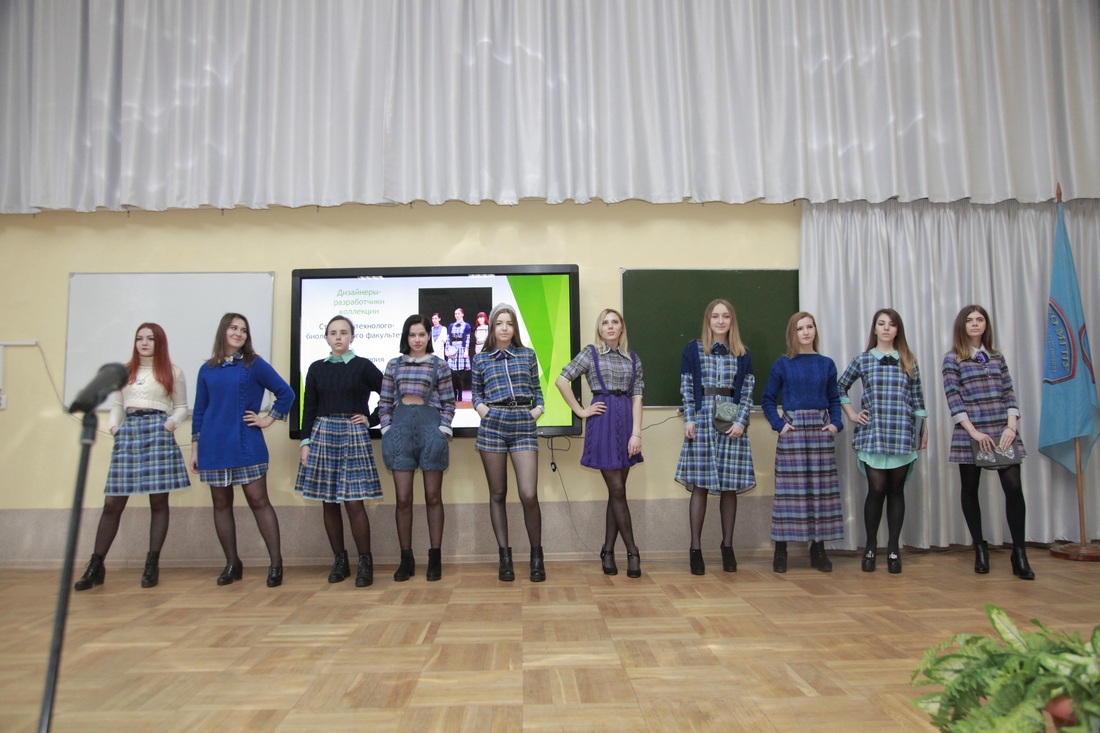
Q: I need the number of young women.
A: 10